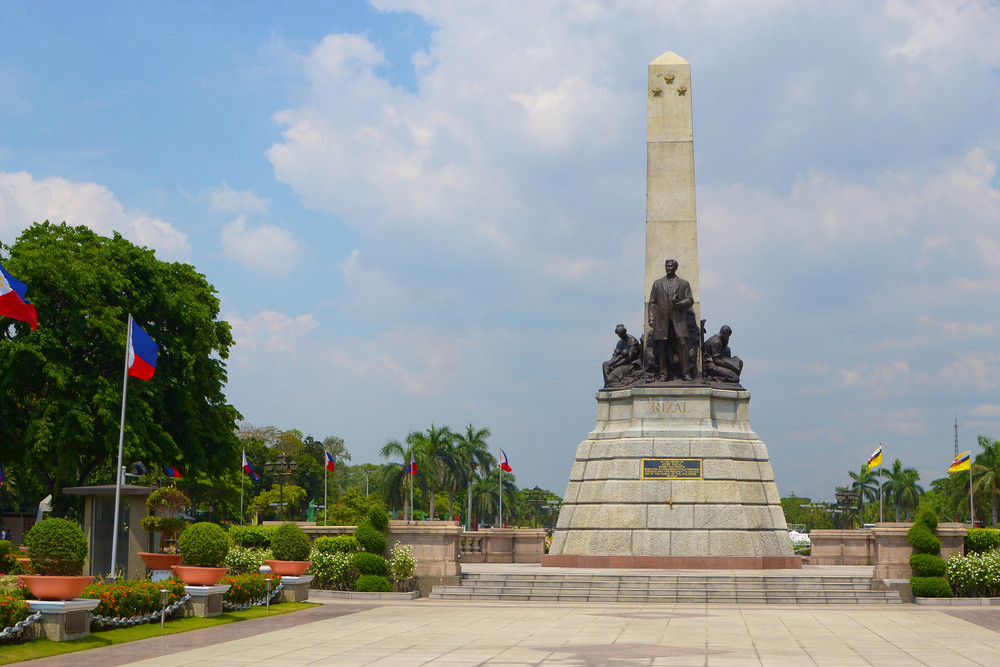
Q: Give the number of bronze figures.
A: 3